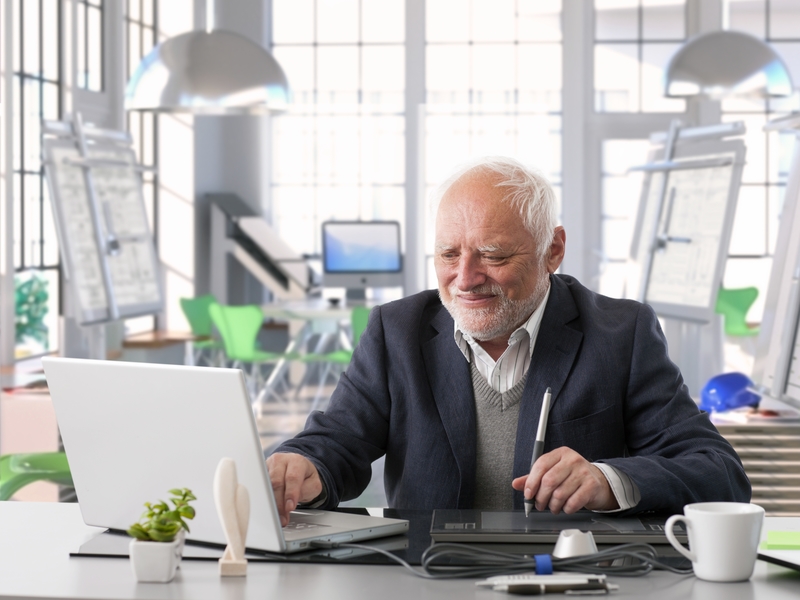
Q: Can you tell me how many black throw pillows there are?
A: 0